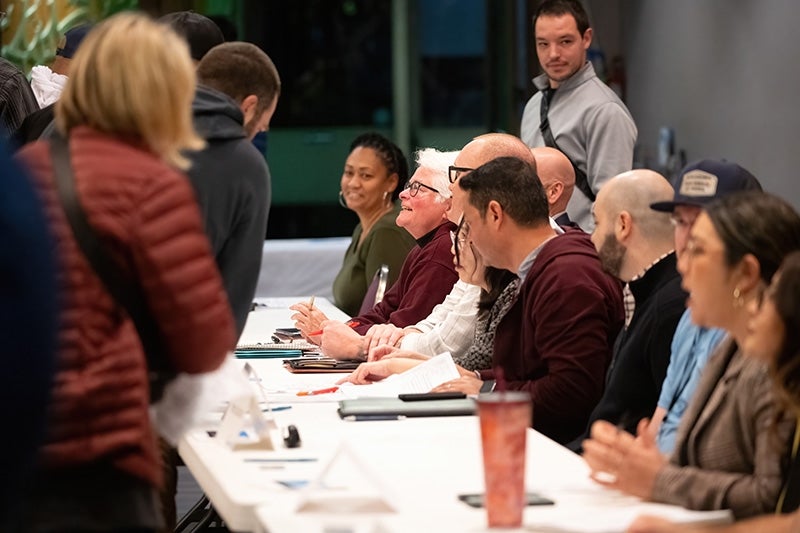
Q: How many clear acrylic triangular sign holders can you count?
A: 3